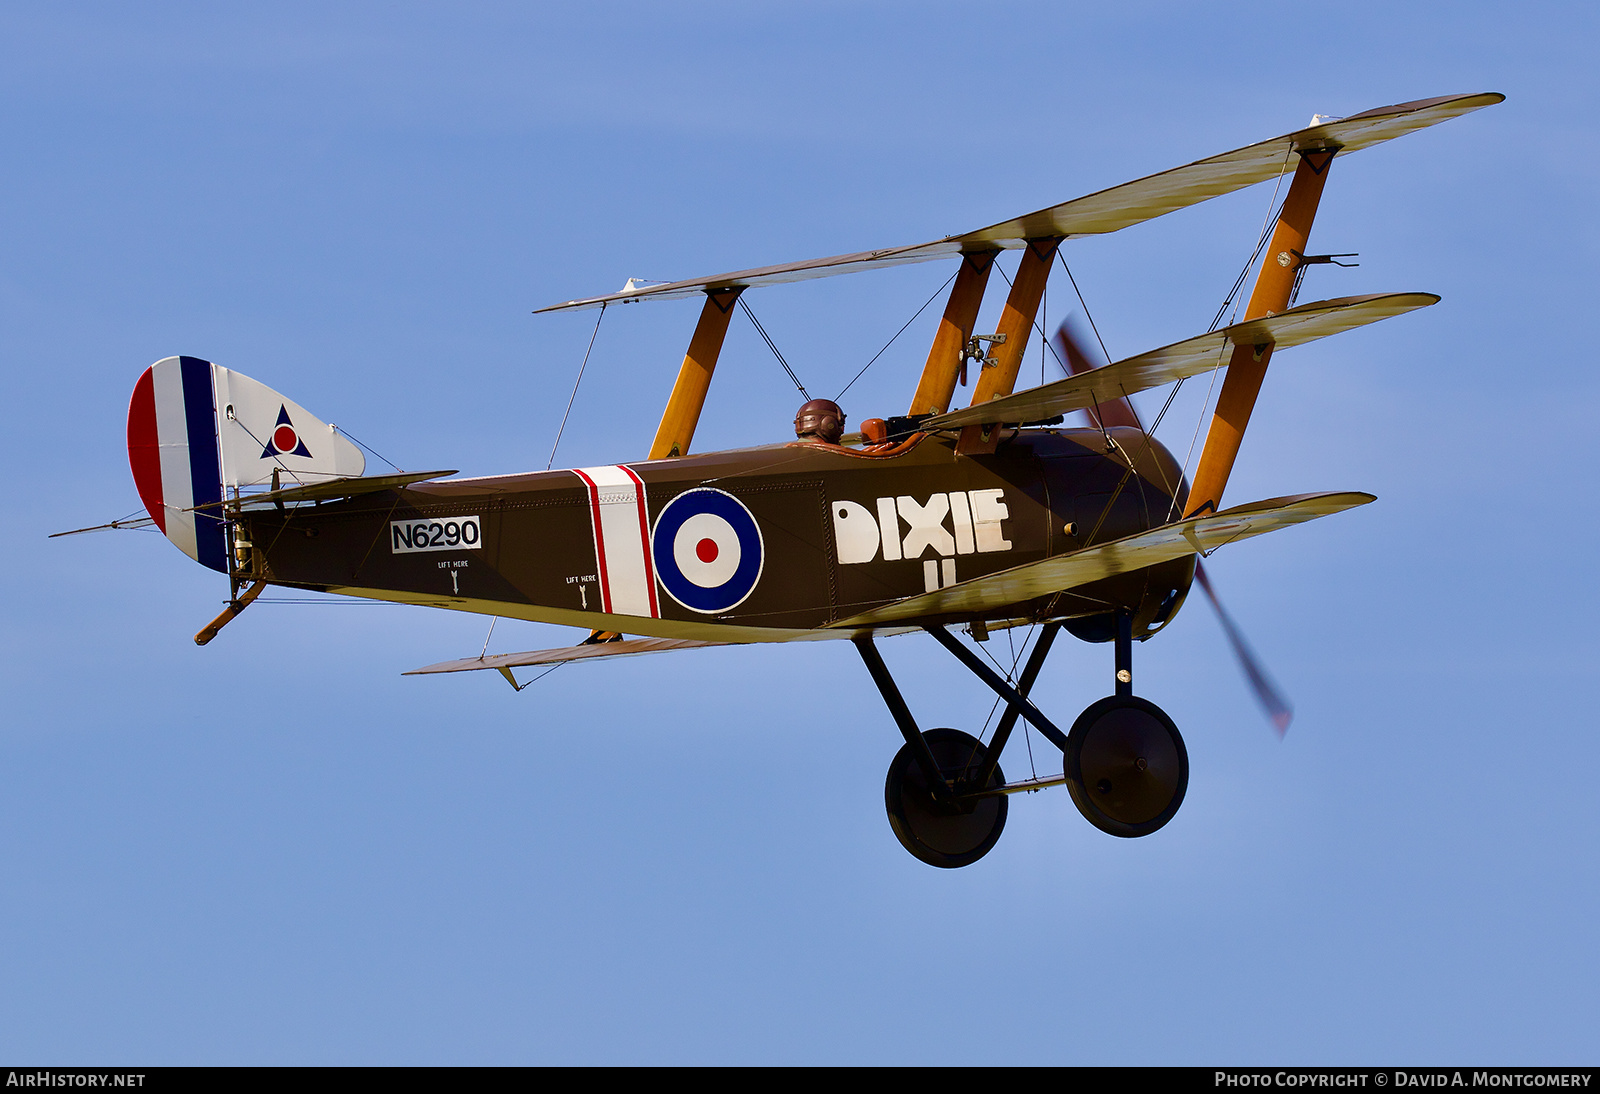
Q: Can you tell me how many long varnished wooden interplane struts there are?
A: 4